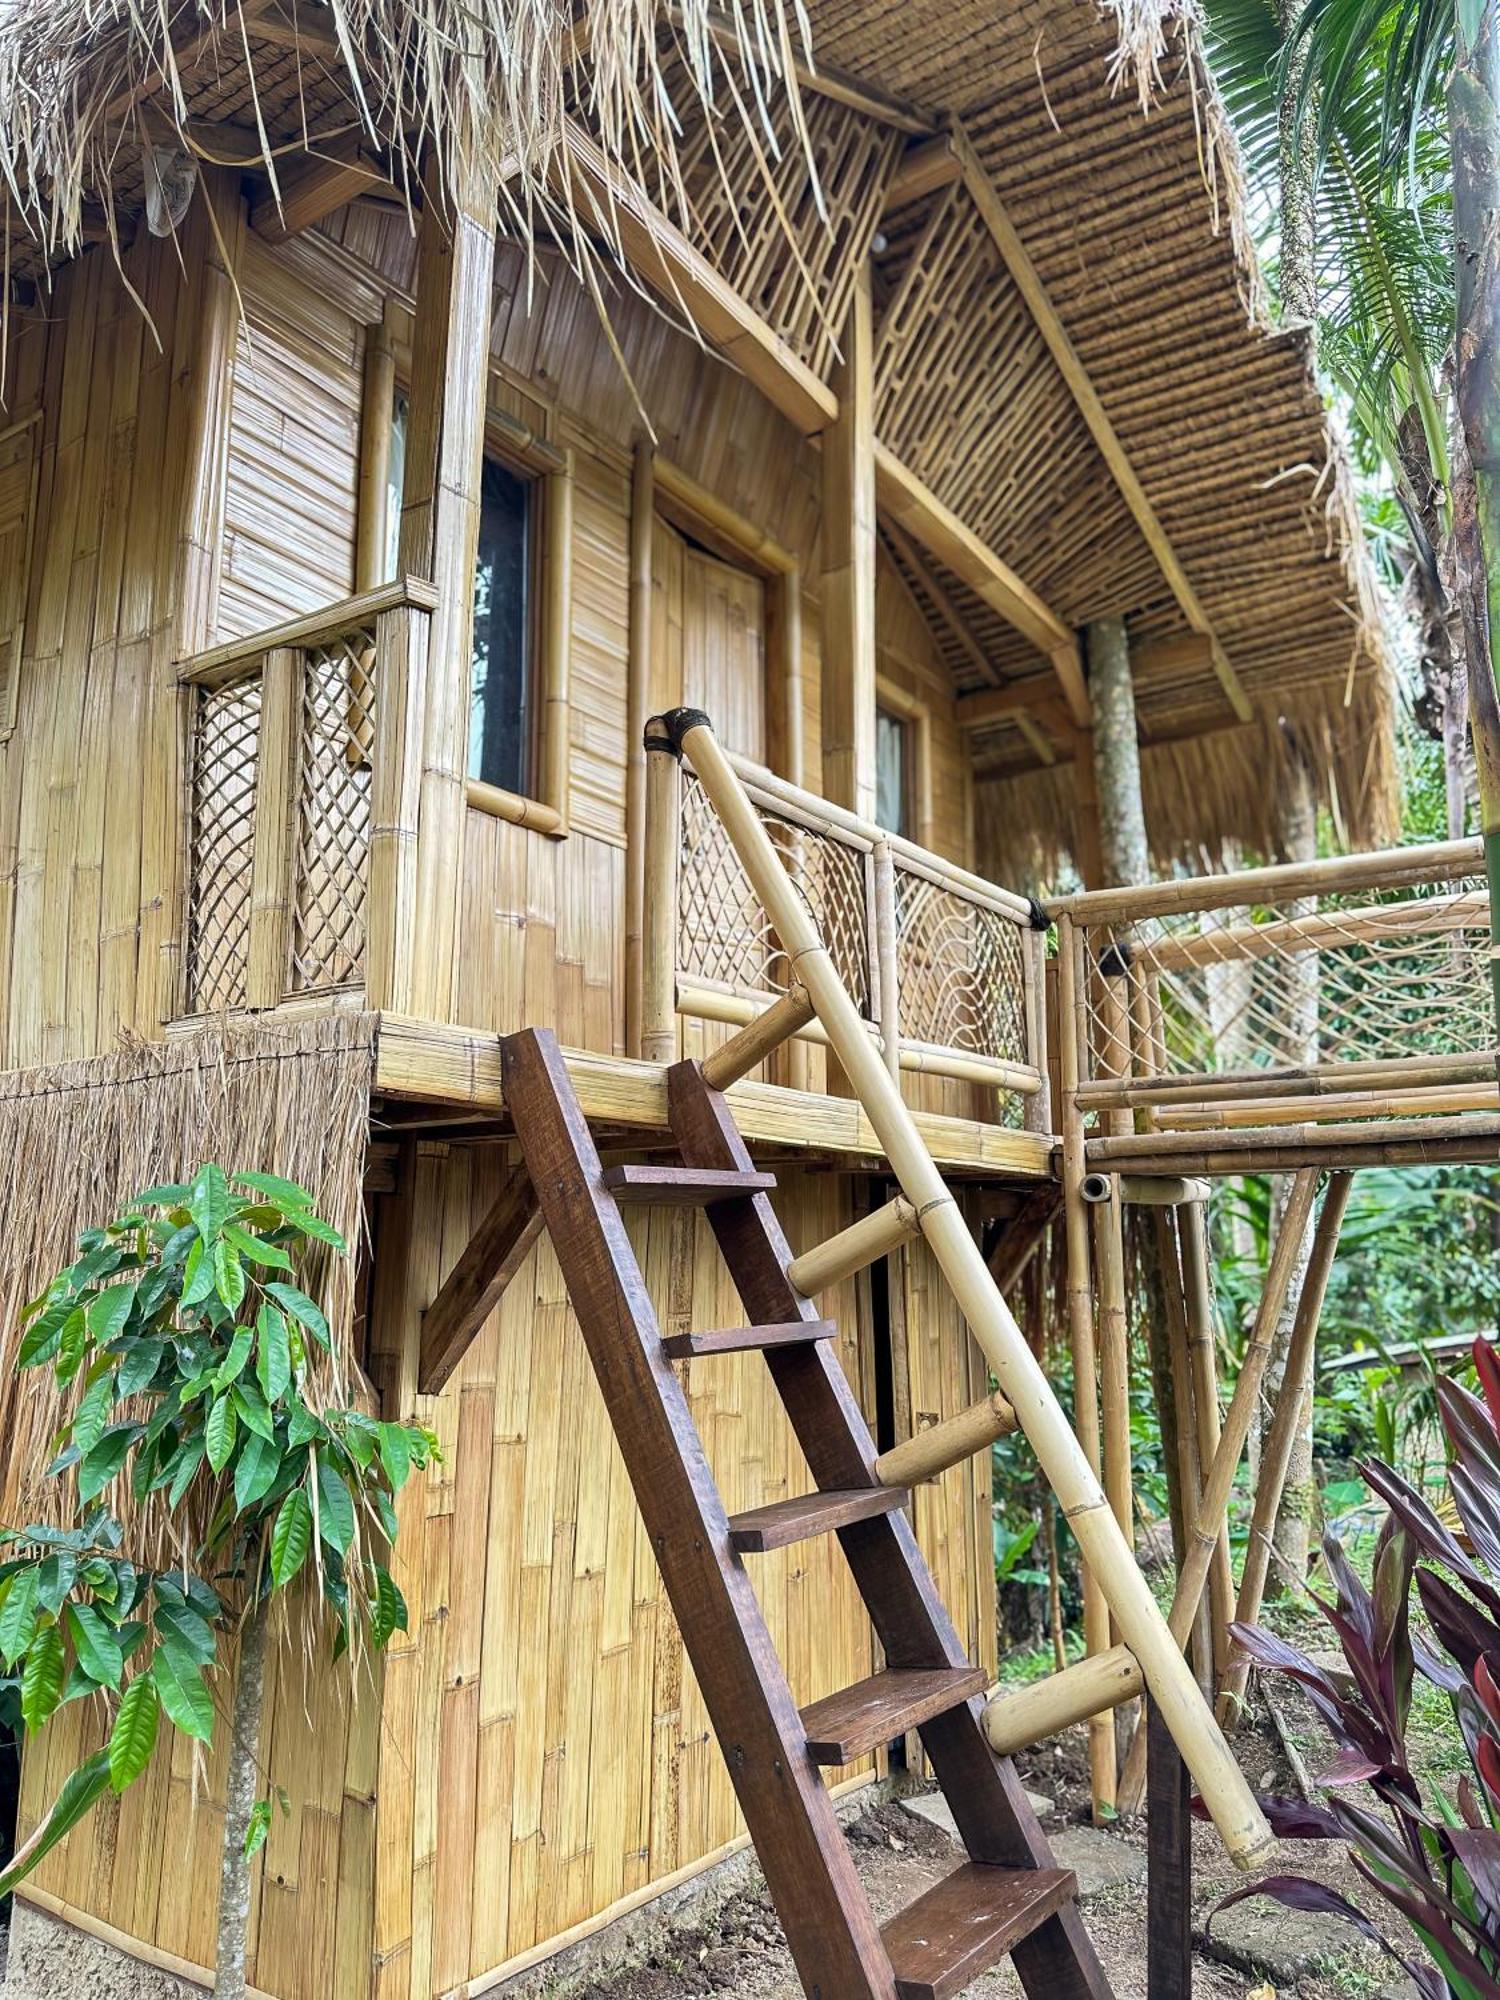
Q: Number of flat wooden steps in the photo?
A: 5